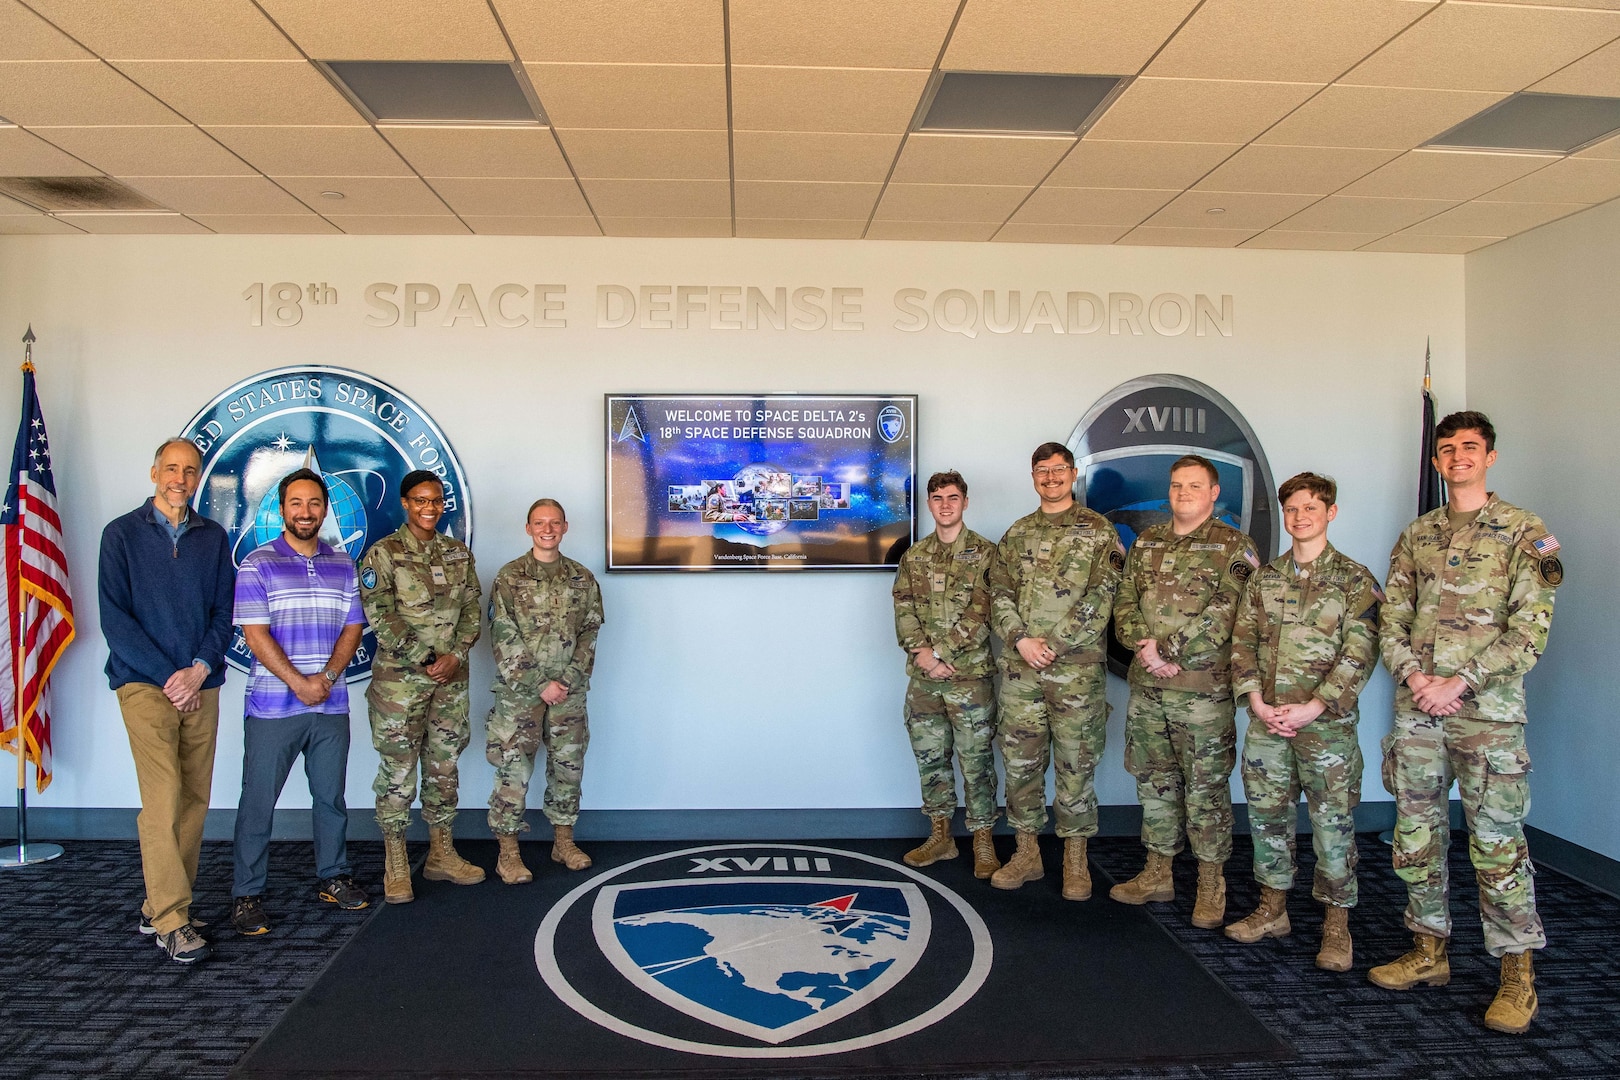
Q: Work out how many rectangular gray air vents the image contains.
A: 3